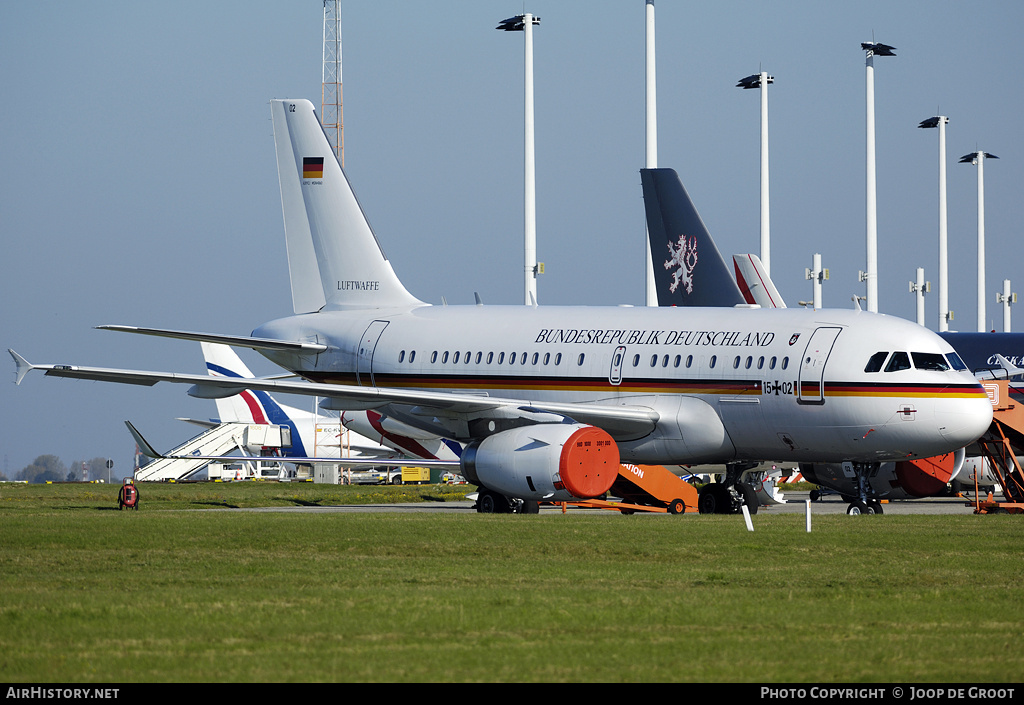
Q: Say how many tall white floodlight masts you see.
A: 6